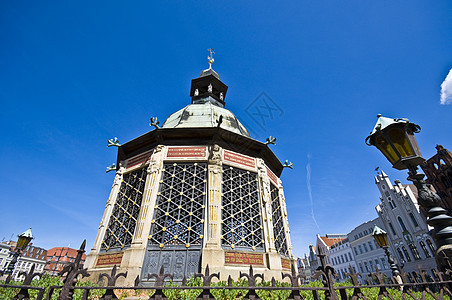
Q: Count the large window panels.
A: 4